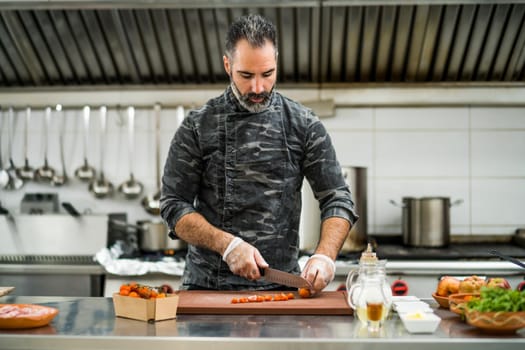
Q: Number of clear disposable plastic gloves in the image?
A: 2